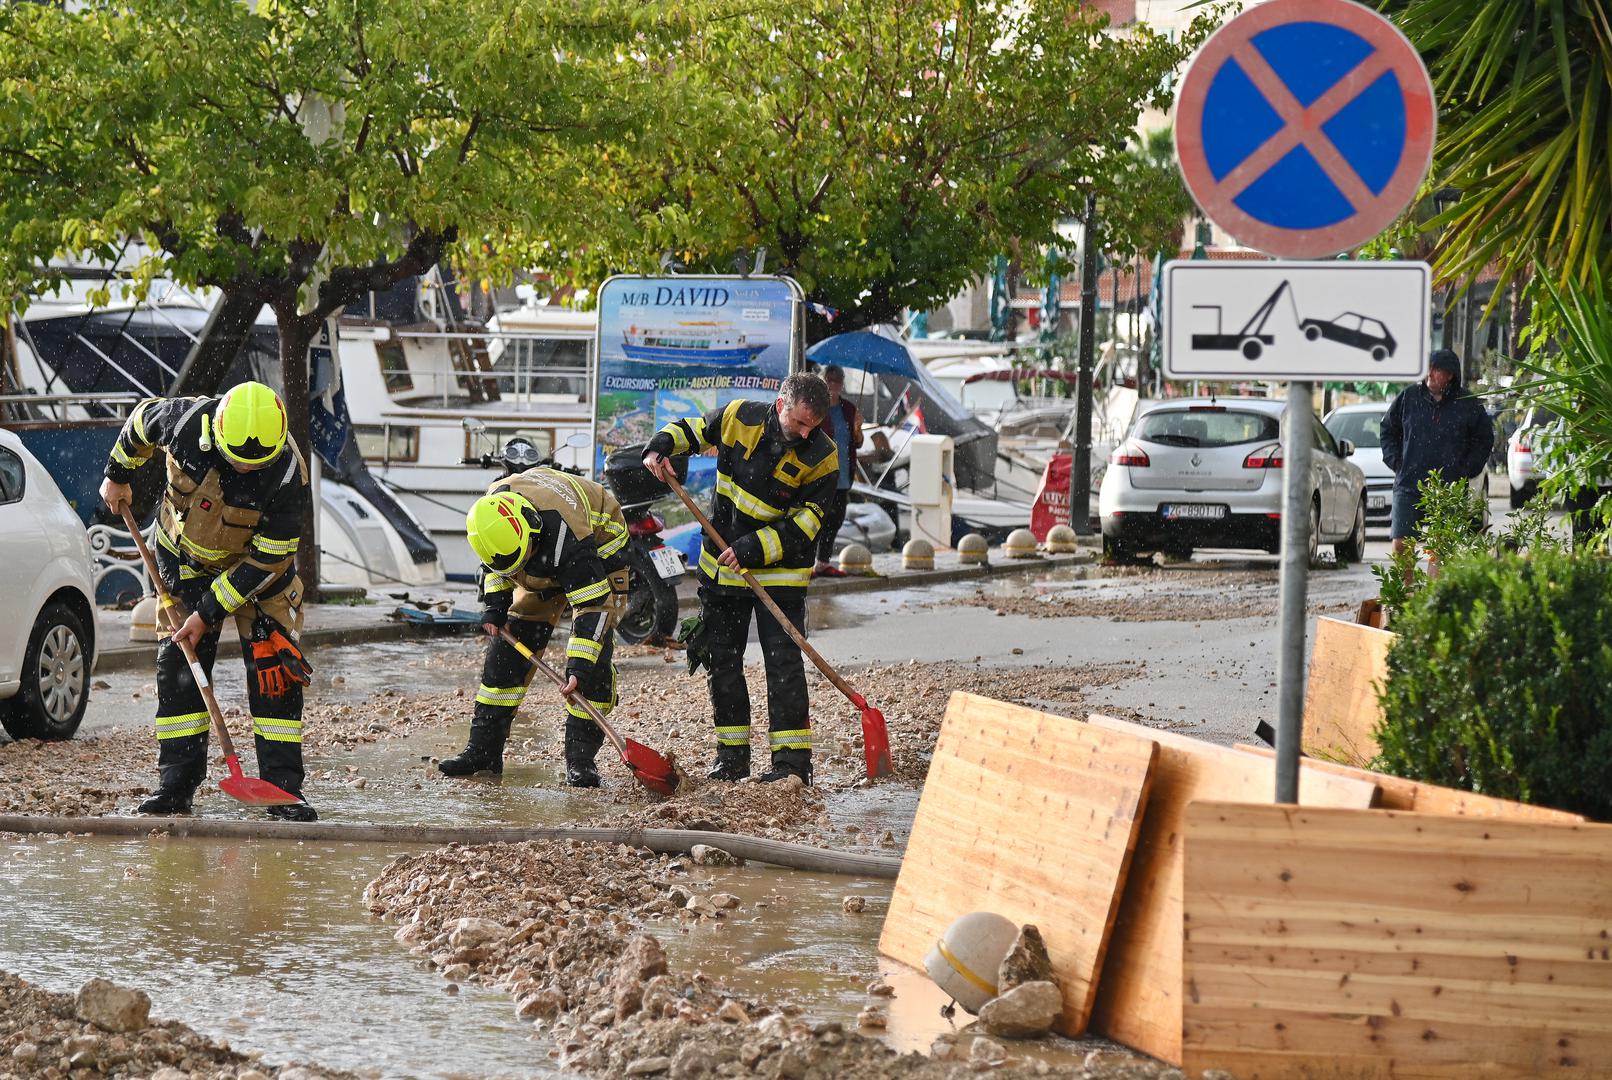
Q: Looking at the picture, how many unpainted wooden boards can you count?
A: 5